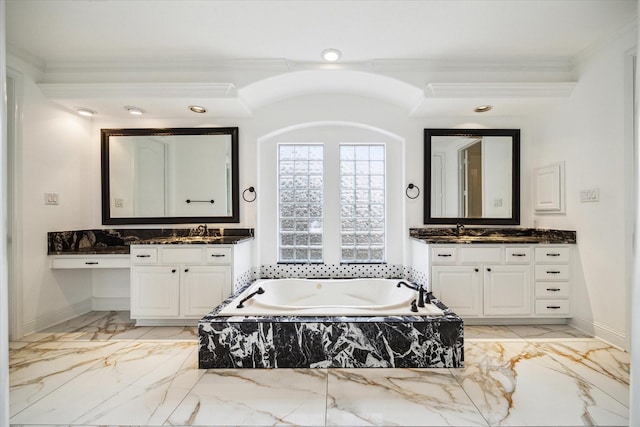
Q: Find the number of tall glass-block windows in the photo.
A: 2